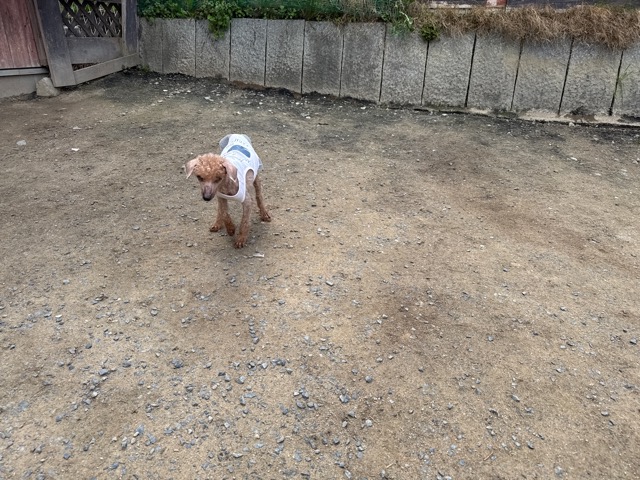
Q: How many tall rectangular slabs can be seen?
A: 13